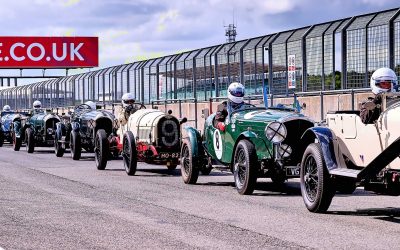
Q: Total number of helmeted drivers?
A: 6